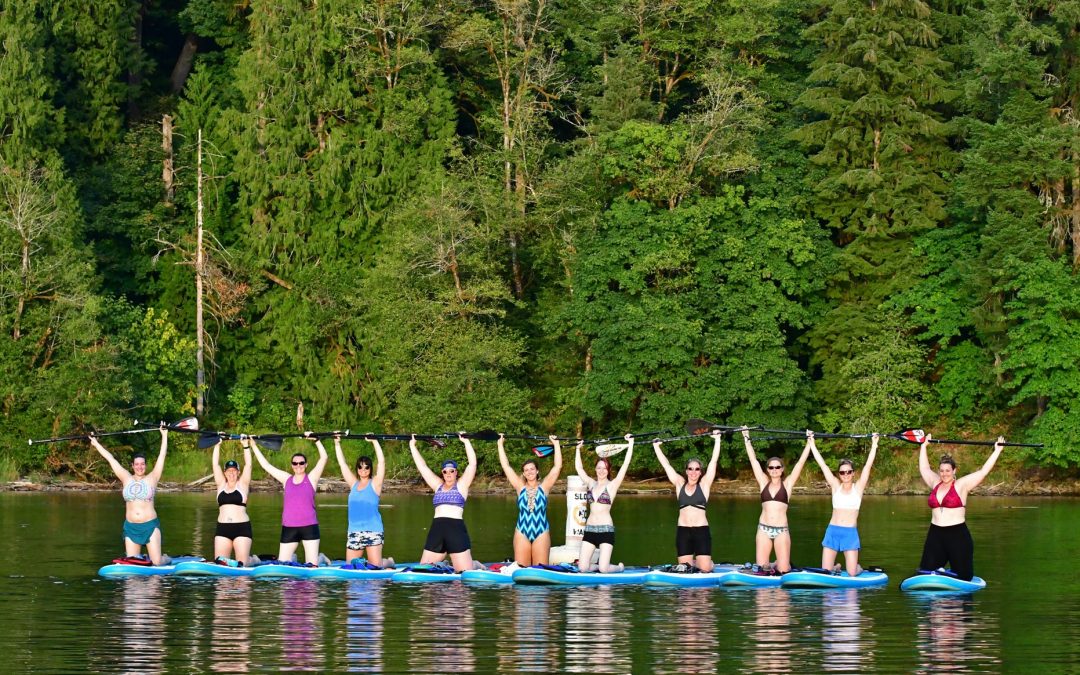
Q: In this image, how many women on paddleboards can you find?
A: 11